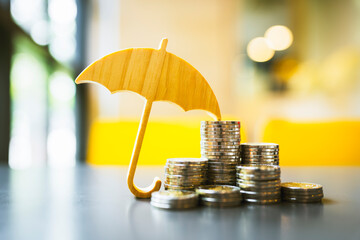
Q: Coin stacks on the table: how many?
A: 7